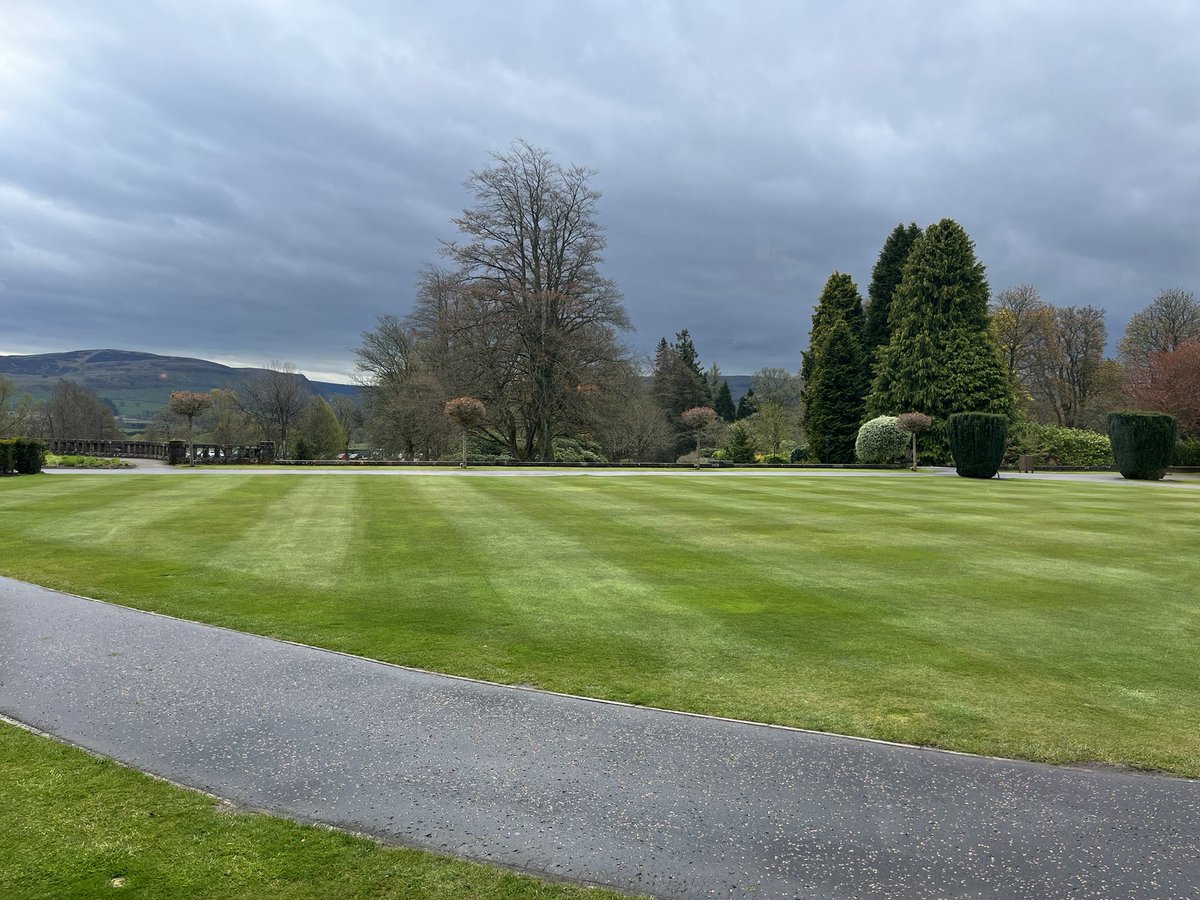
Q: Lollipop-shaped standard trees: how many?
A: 4